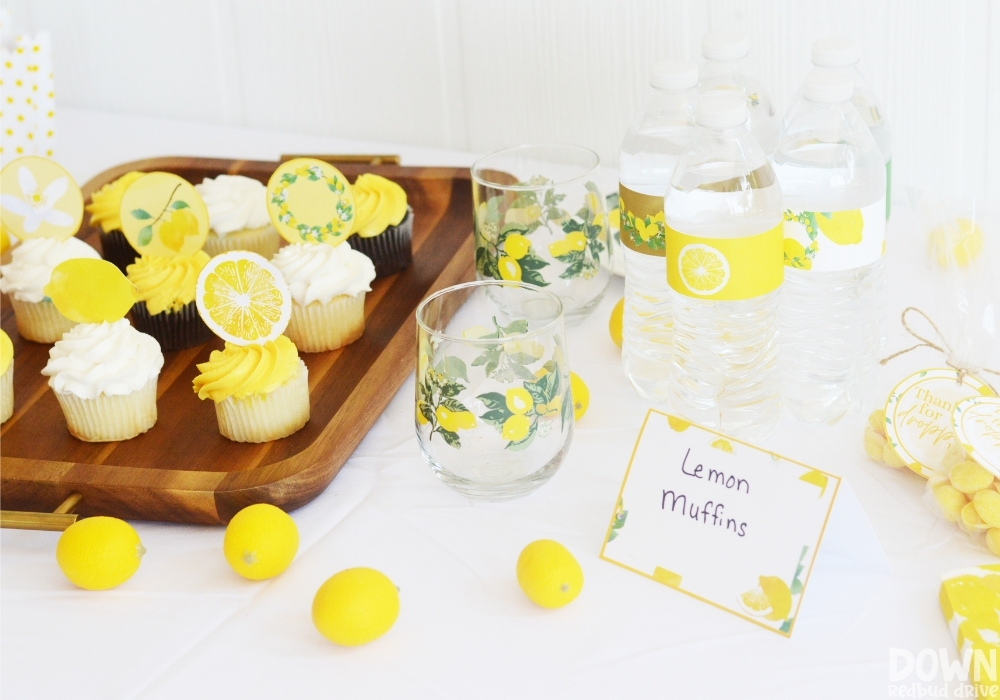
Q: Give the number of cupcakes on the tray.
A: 9